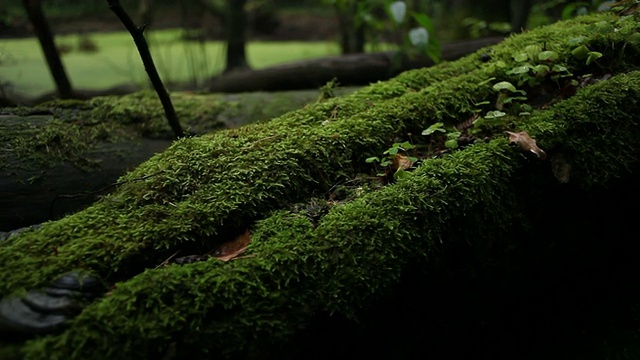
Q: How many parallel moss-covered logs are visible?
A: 2